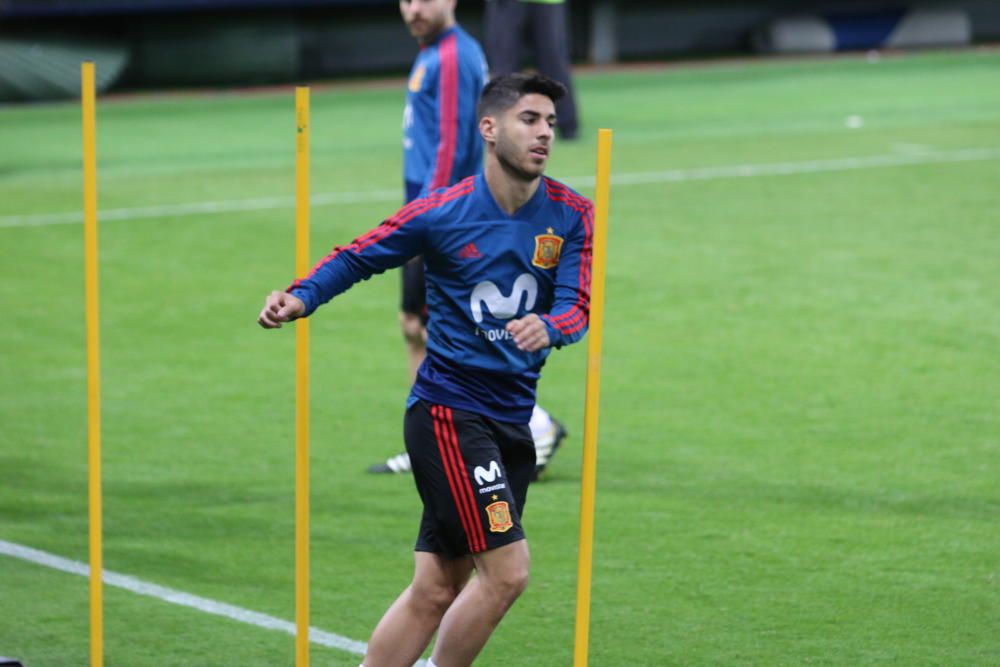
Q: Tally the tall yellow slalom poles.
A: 3